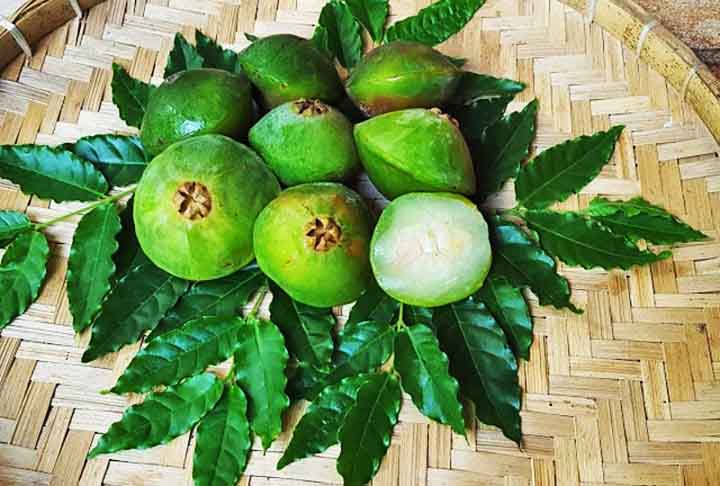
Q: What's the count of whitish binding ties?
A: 5